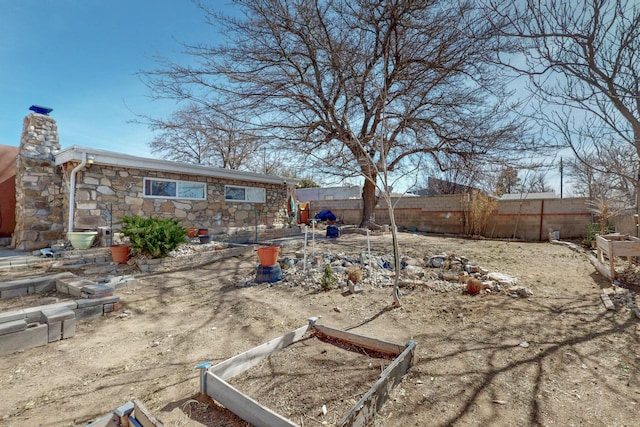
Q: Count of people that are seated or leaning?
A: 0